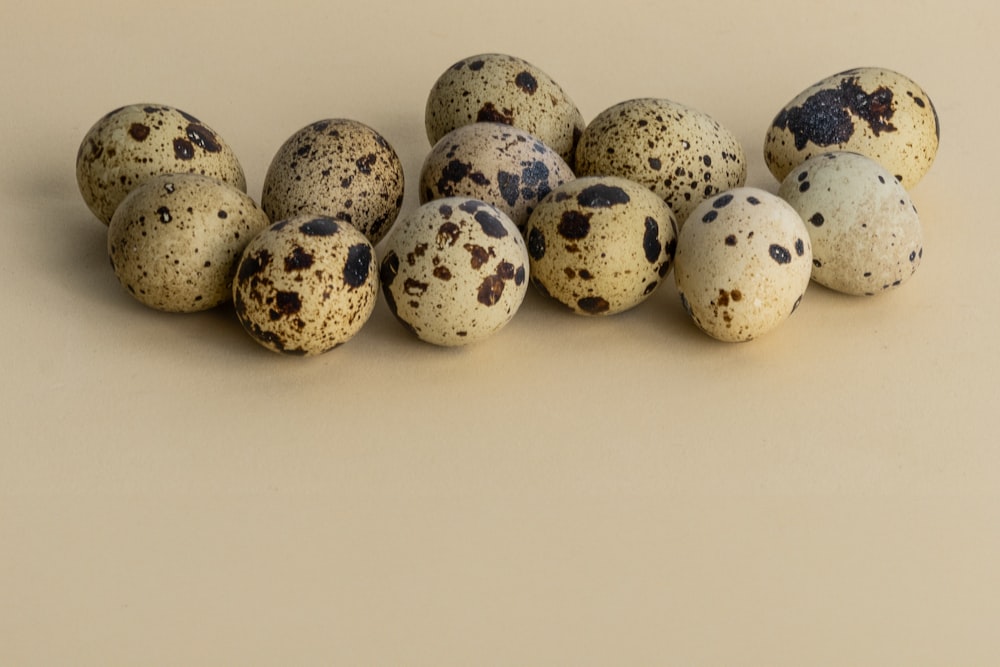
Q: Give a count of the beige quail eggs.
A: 12